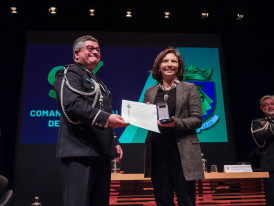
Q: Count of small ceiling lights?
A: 7